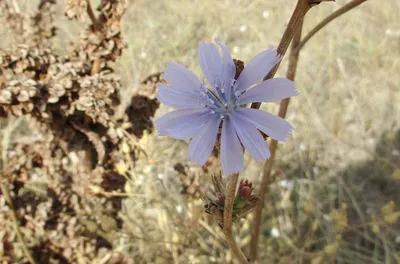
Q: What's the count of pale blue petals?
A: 12